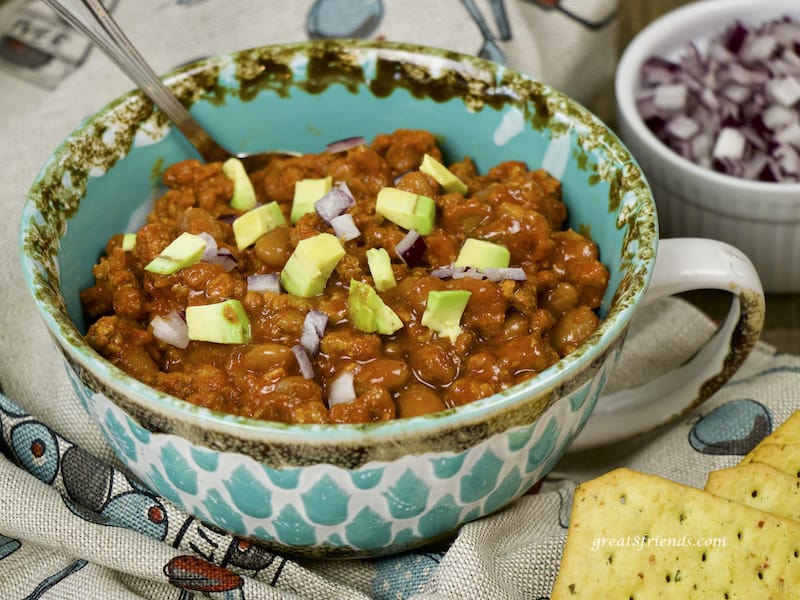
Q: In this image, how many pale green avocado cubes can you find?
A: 13